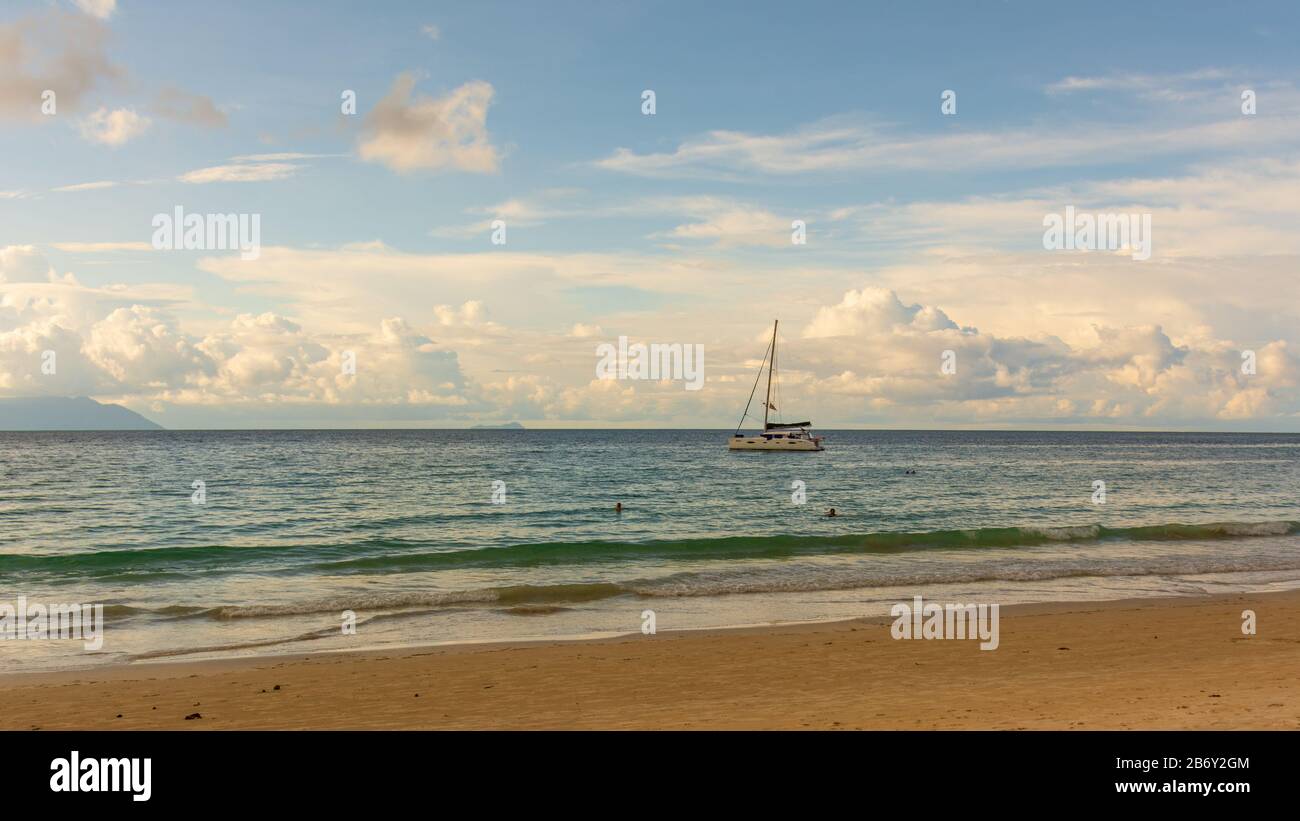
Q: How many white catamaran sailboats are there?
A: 1